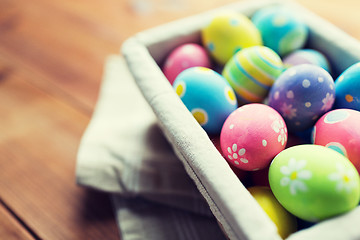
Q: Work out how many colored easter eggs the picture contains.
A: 12